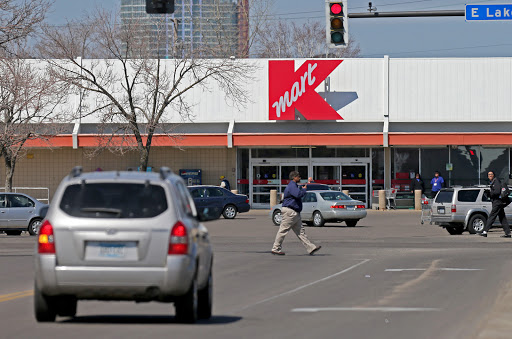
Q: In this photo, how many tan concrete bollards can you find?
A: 5